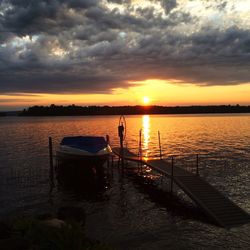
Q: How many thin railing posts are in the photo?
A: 4